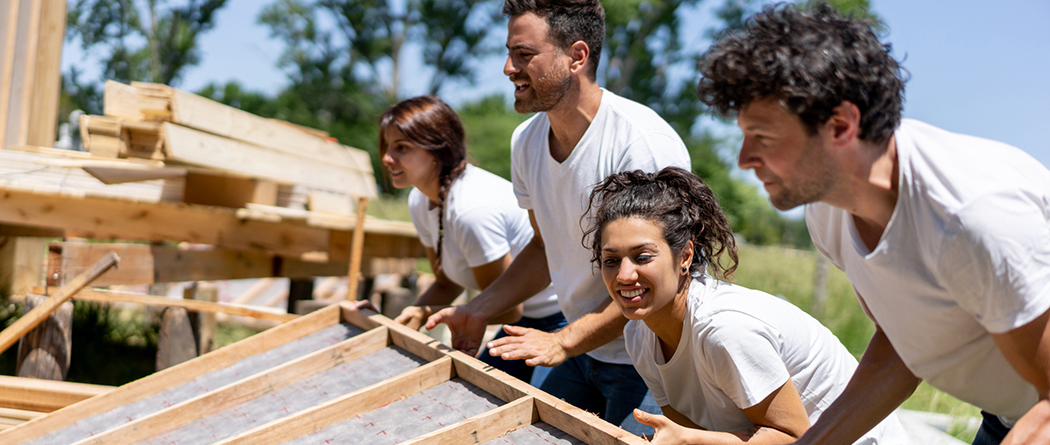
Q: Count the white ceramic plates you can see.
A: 0